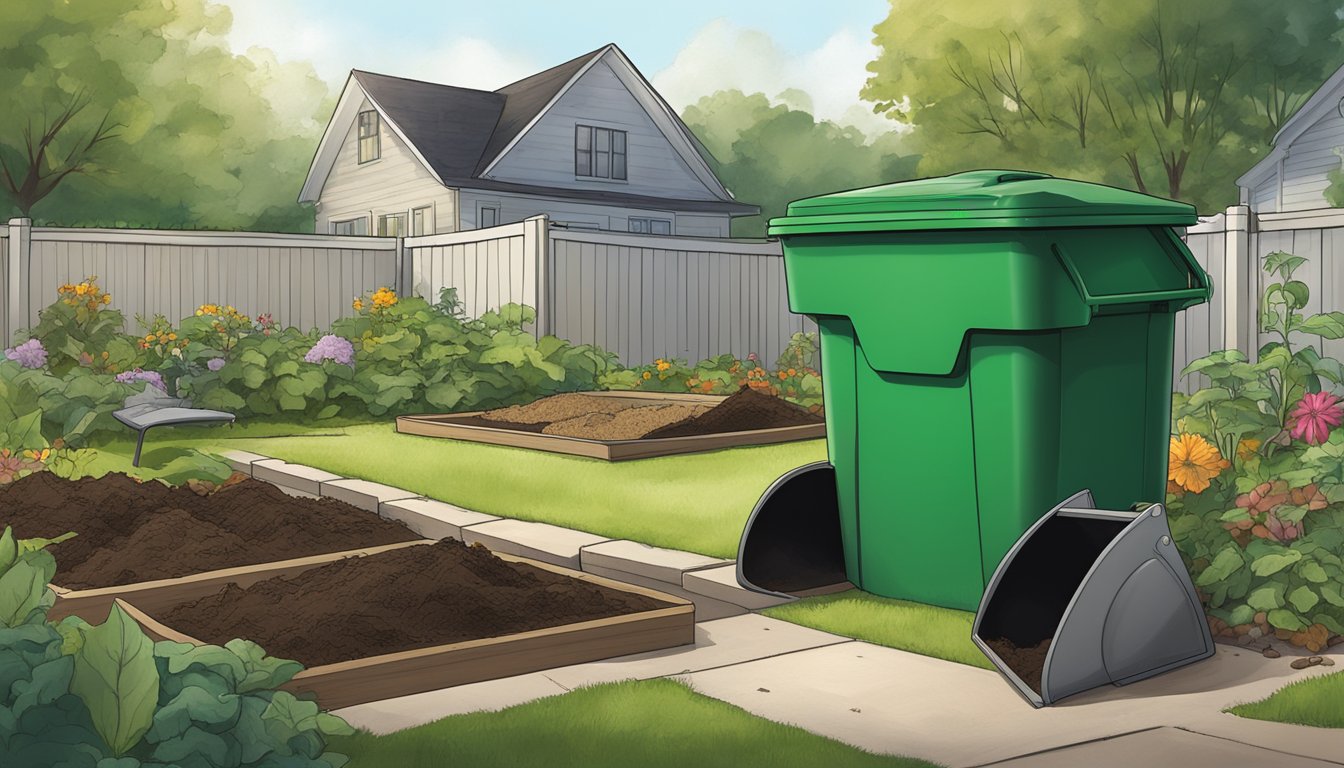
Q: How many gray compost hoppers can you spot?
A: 2